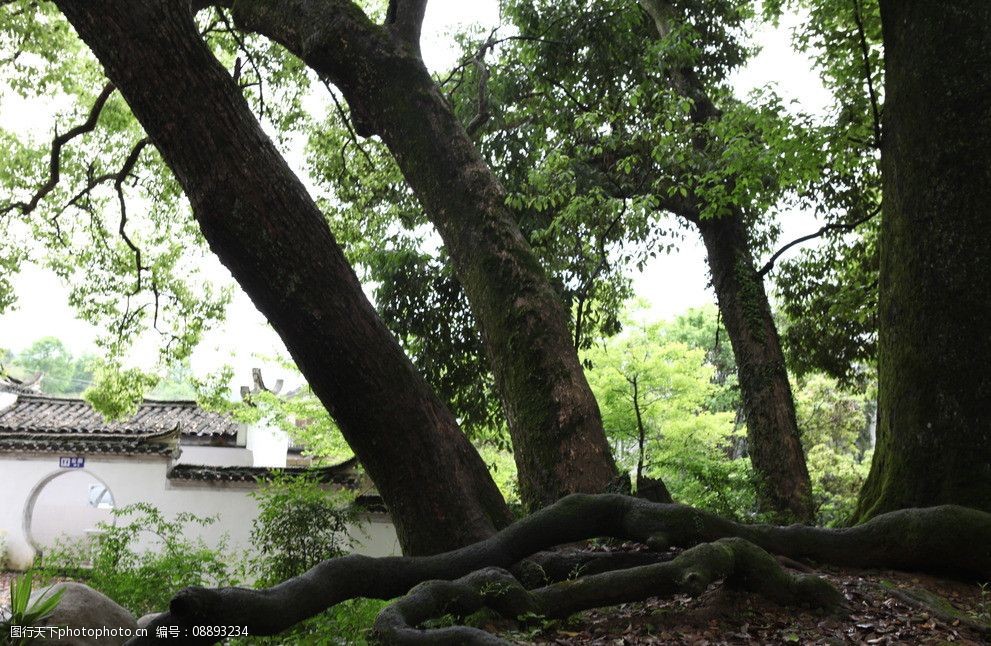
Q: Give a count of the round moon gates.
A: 1